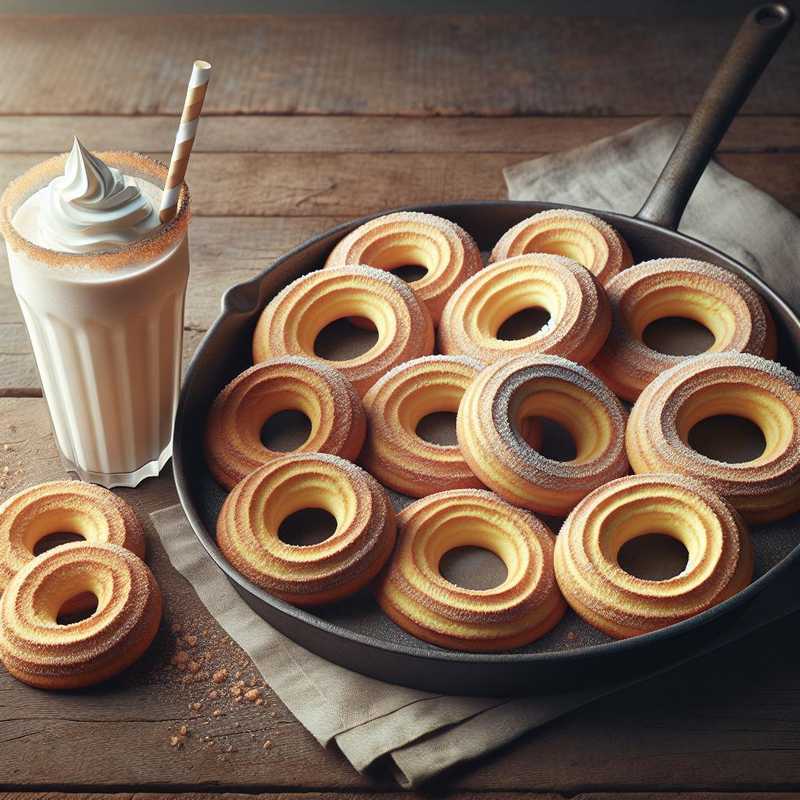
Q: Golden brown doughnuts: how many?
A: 14